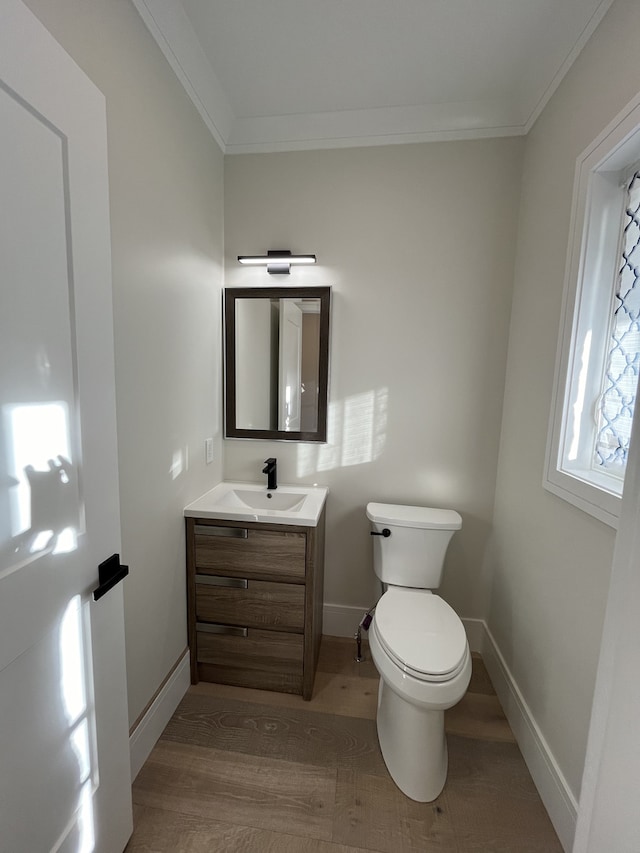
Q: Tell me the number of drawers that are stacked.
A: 3